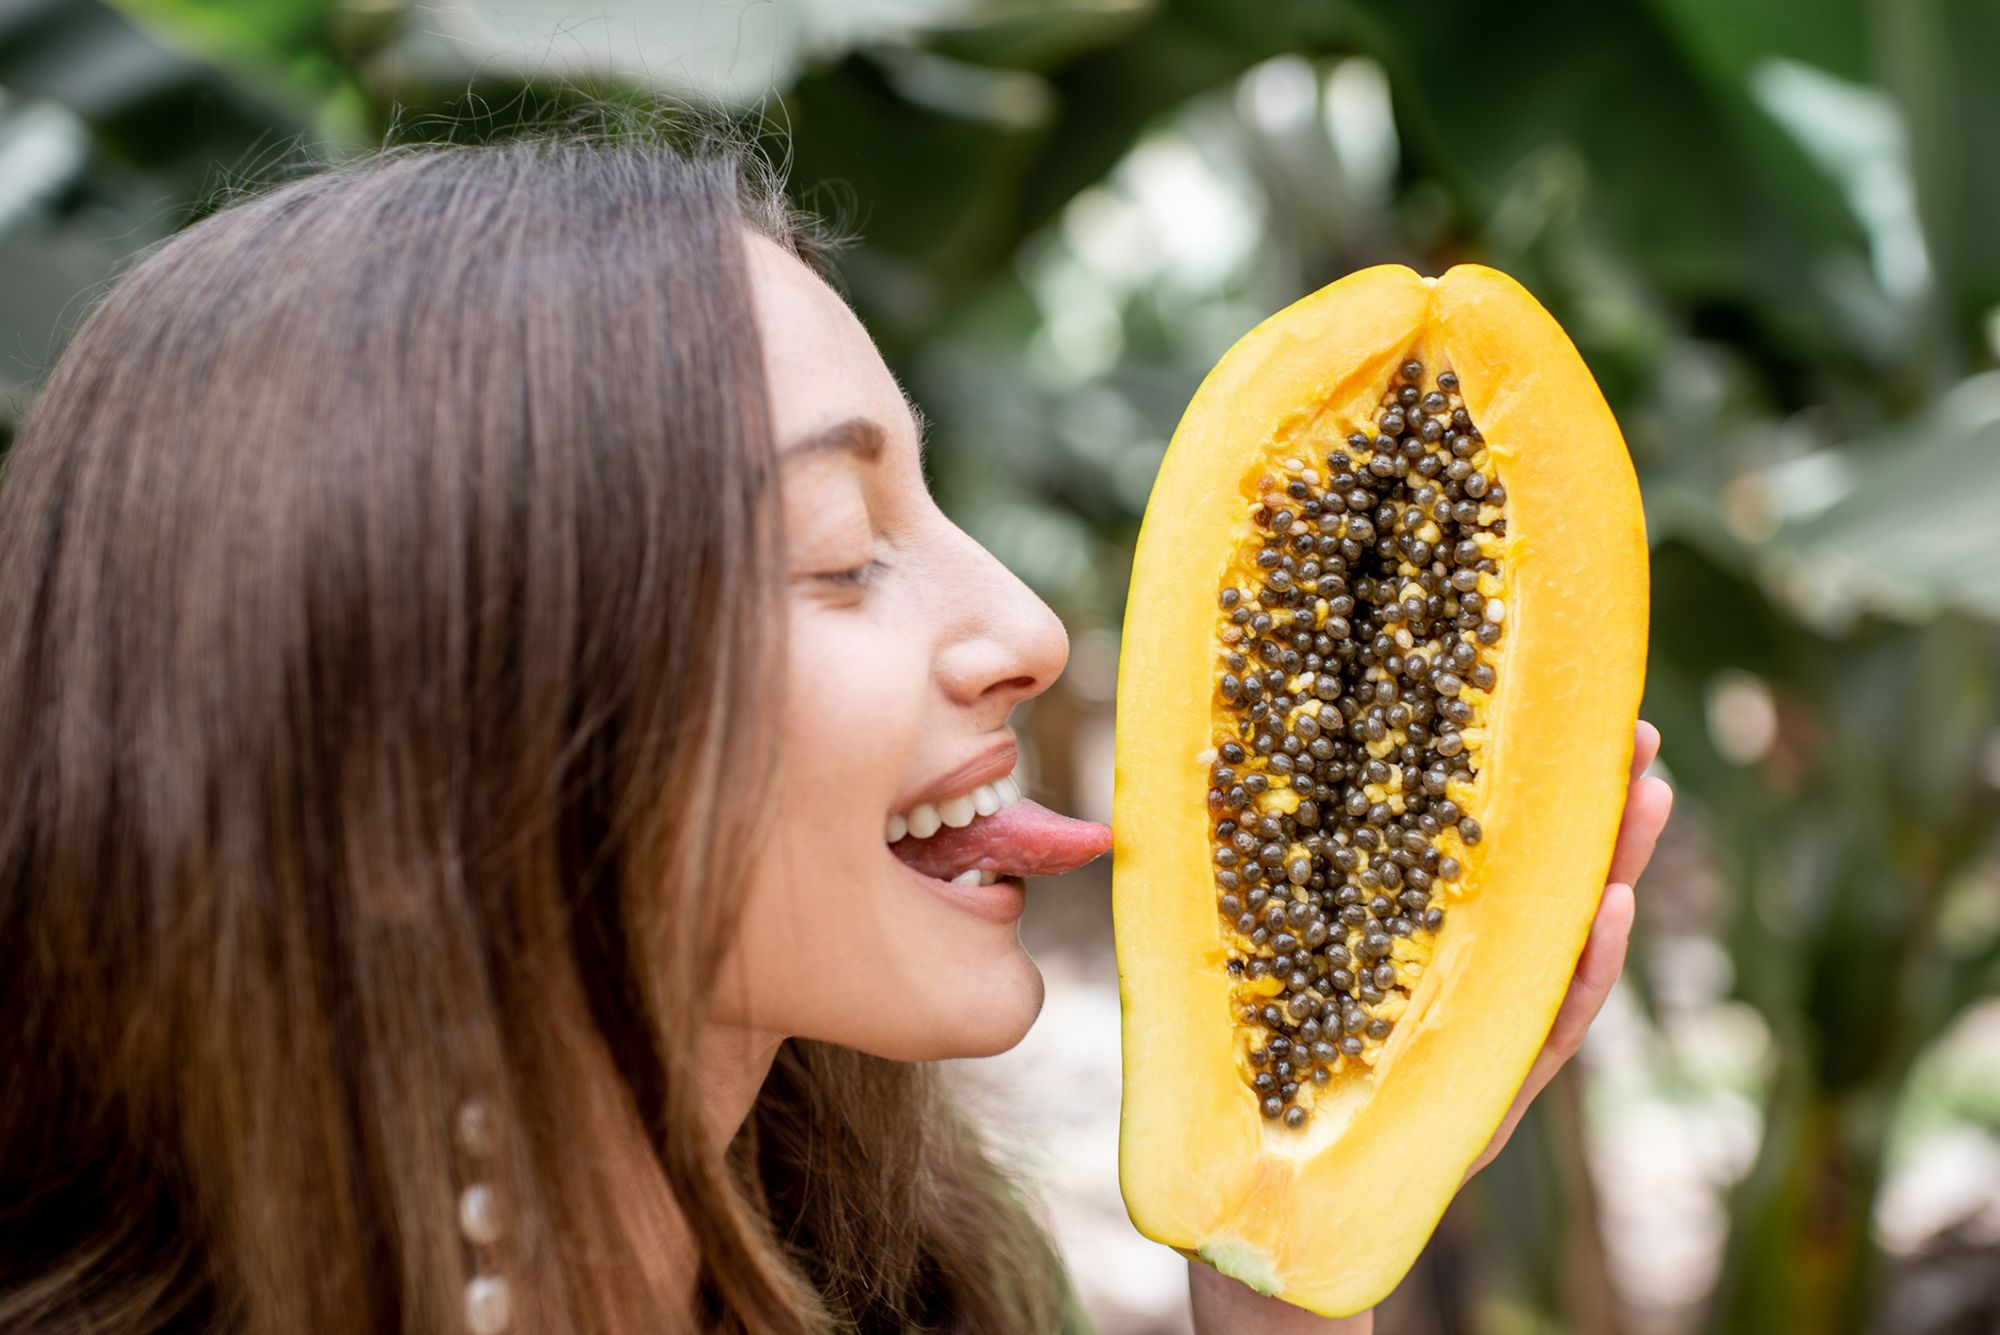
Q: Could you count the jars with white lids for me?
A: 0